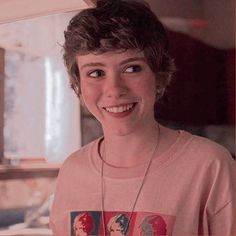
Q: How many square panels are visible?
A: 3